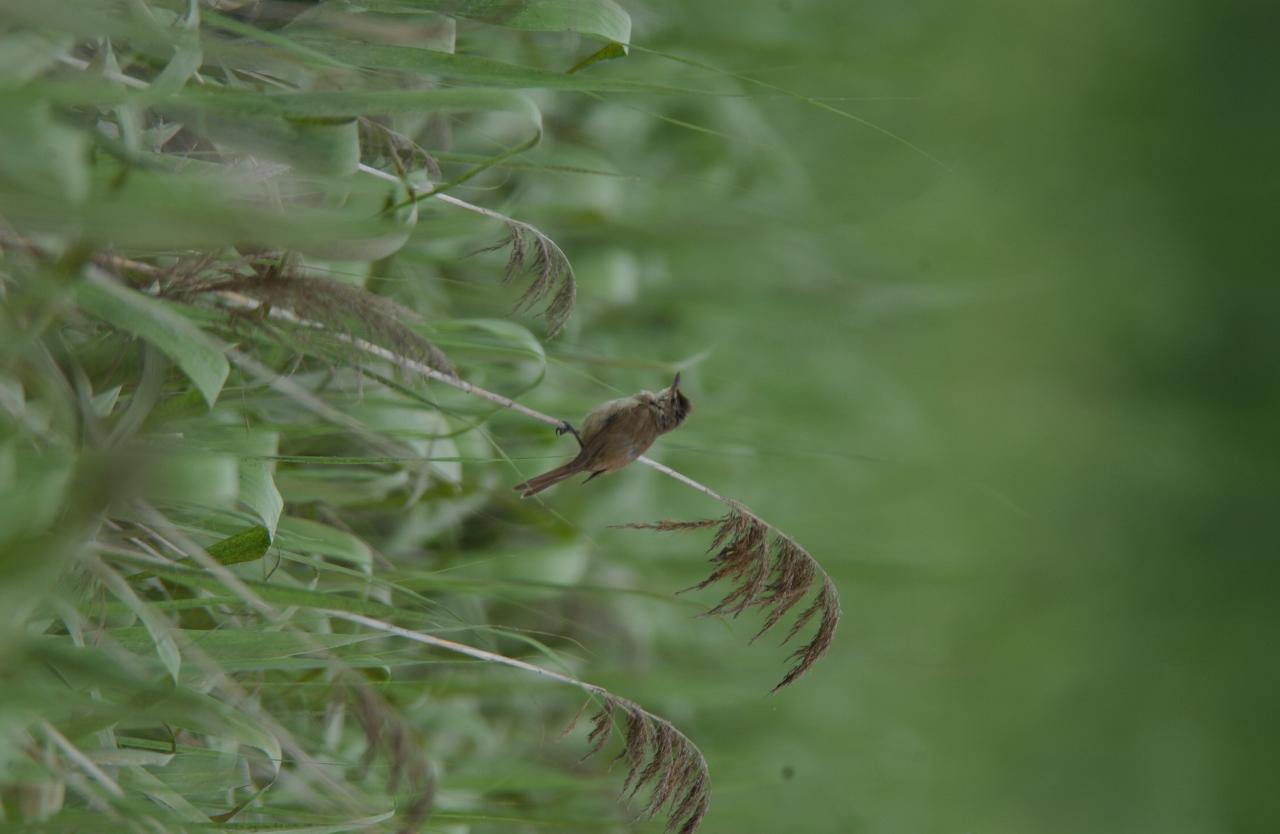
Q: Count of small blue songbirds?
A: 0